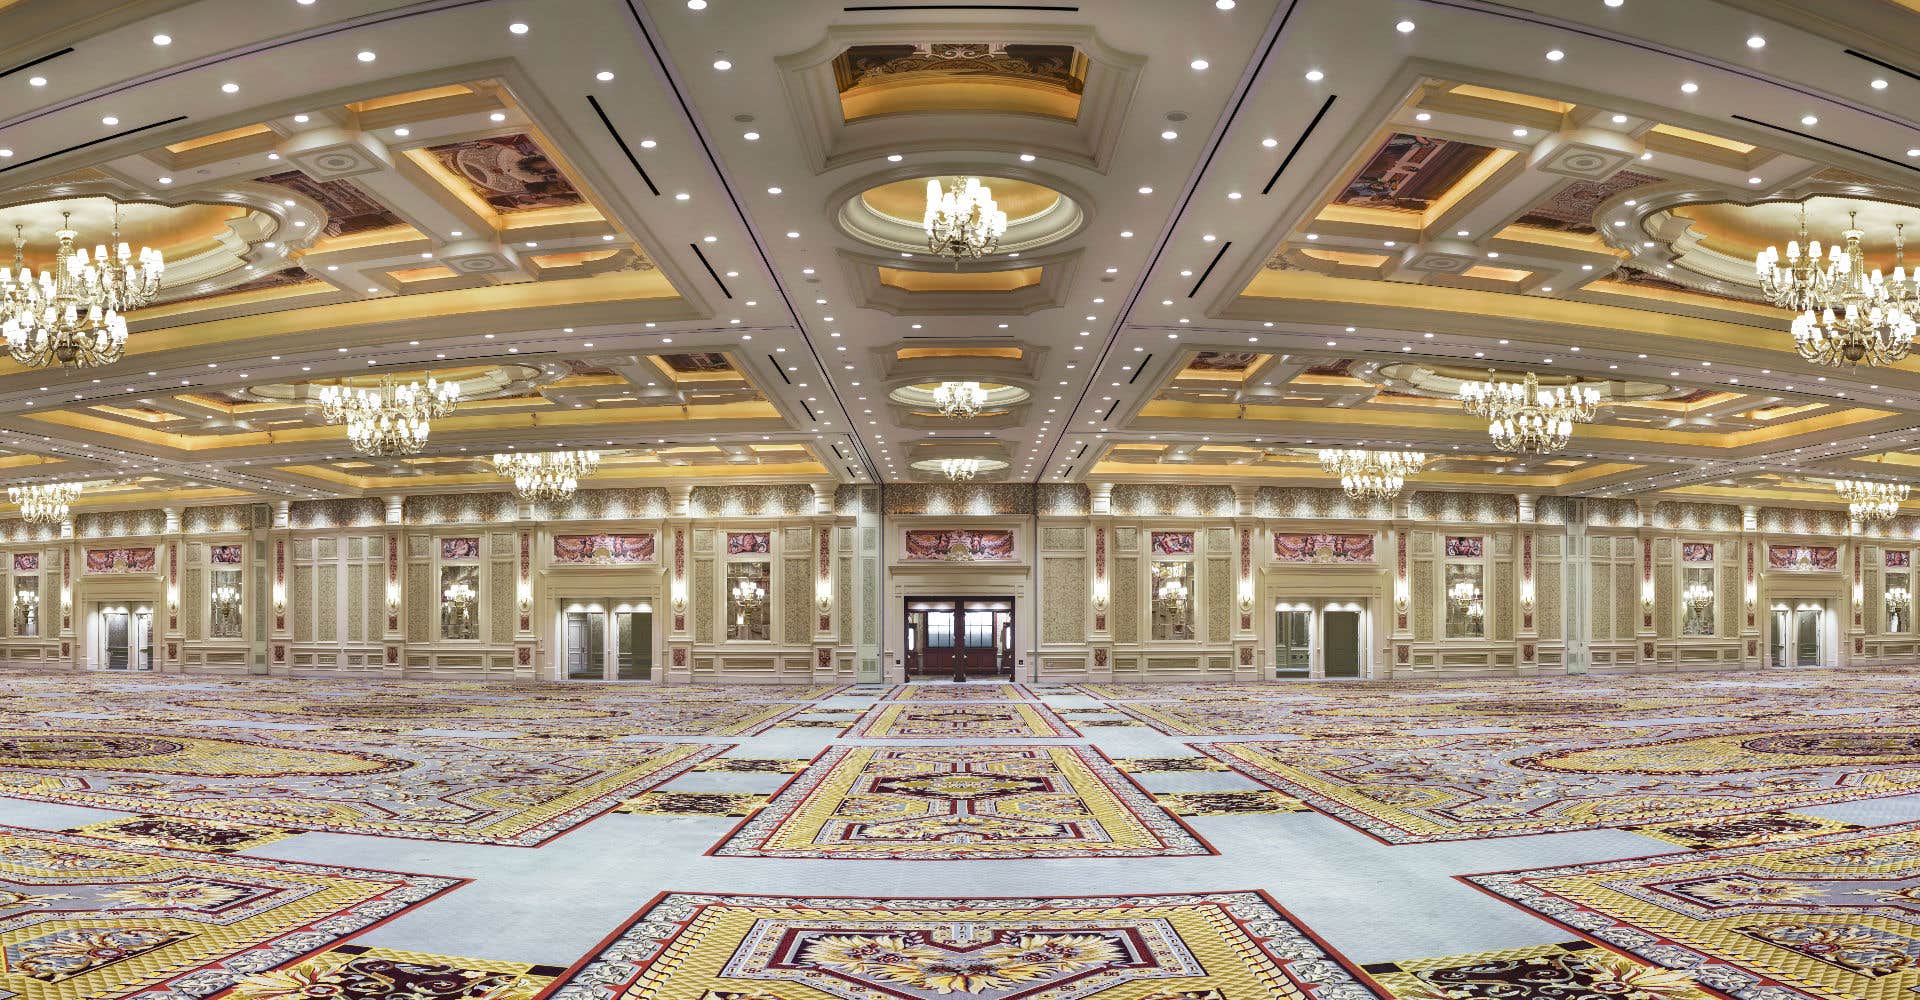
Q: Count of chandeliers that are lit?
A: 11